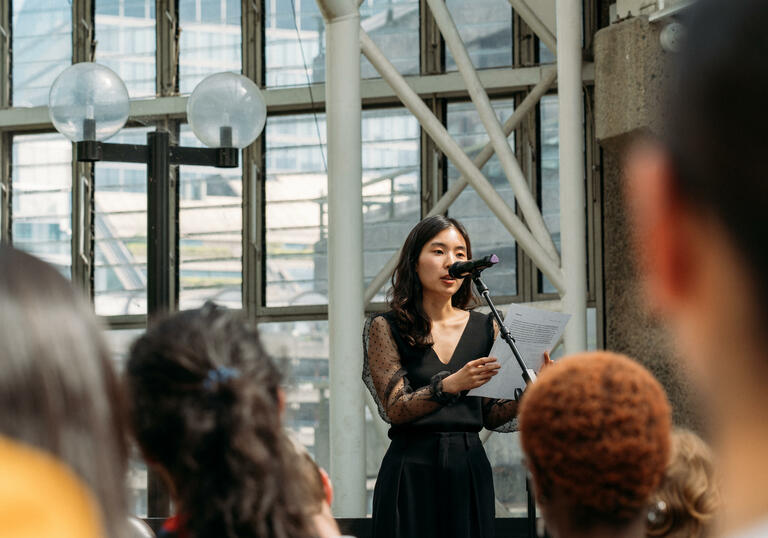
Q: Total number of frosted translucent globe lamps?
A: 2